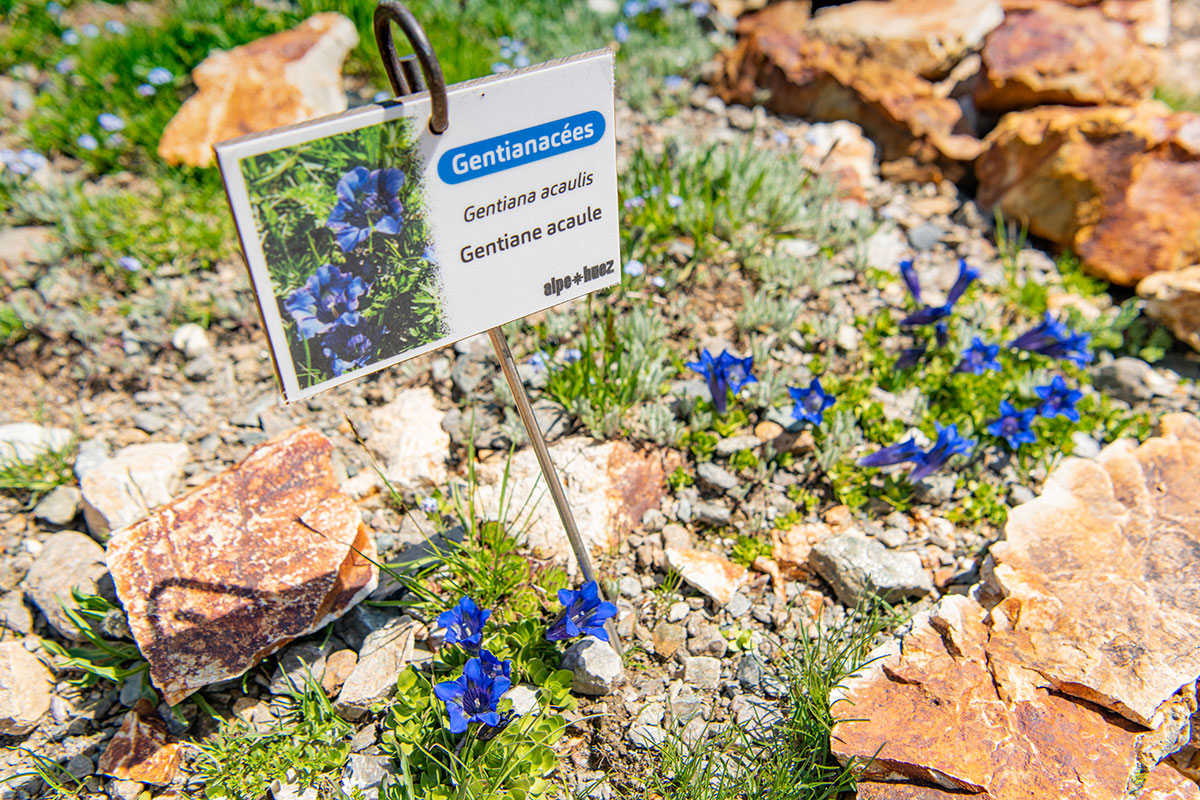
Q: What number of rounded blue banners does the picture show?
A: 1